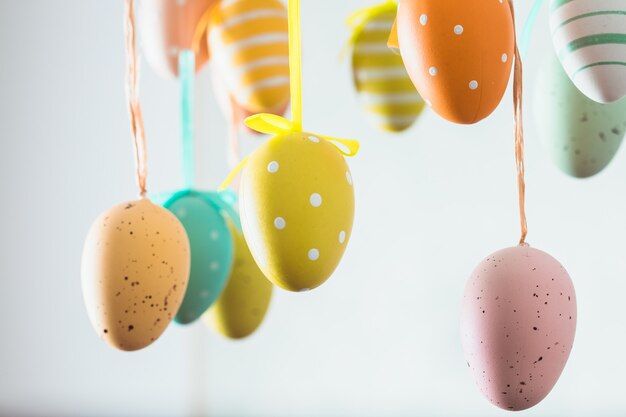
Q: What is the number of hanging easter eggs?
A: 12